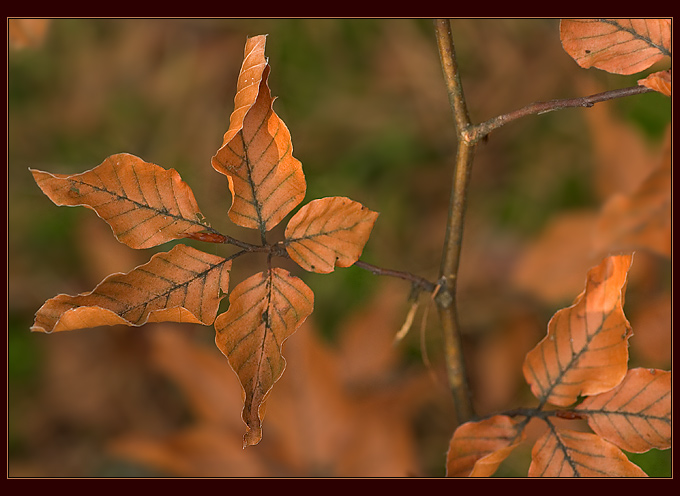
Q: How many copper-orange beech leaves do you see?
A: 11